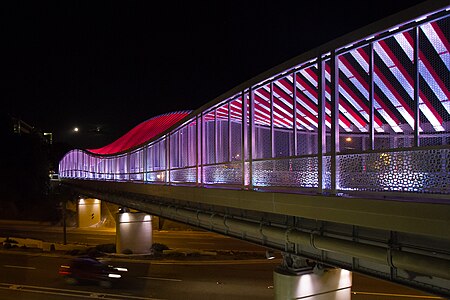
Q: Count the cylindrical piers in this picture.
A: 3